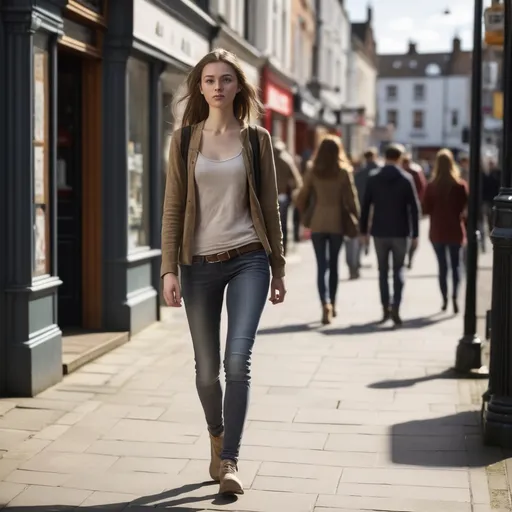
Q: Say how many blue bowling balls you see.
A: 0